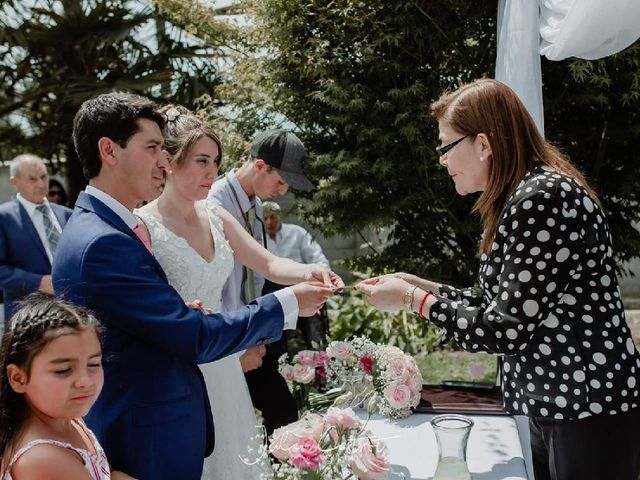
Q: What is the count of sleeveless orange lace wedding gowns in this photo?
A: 0